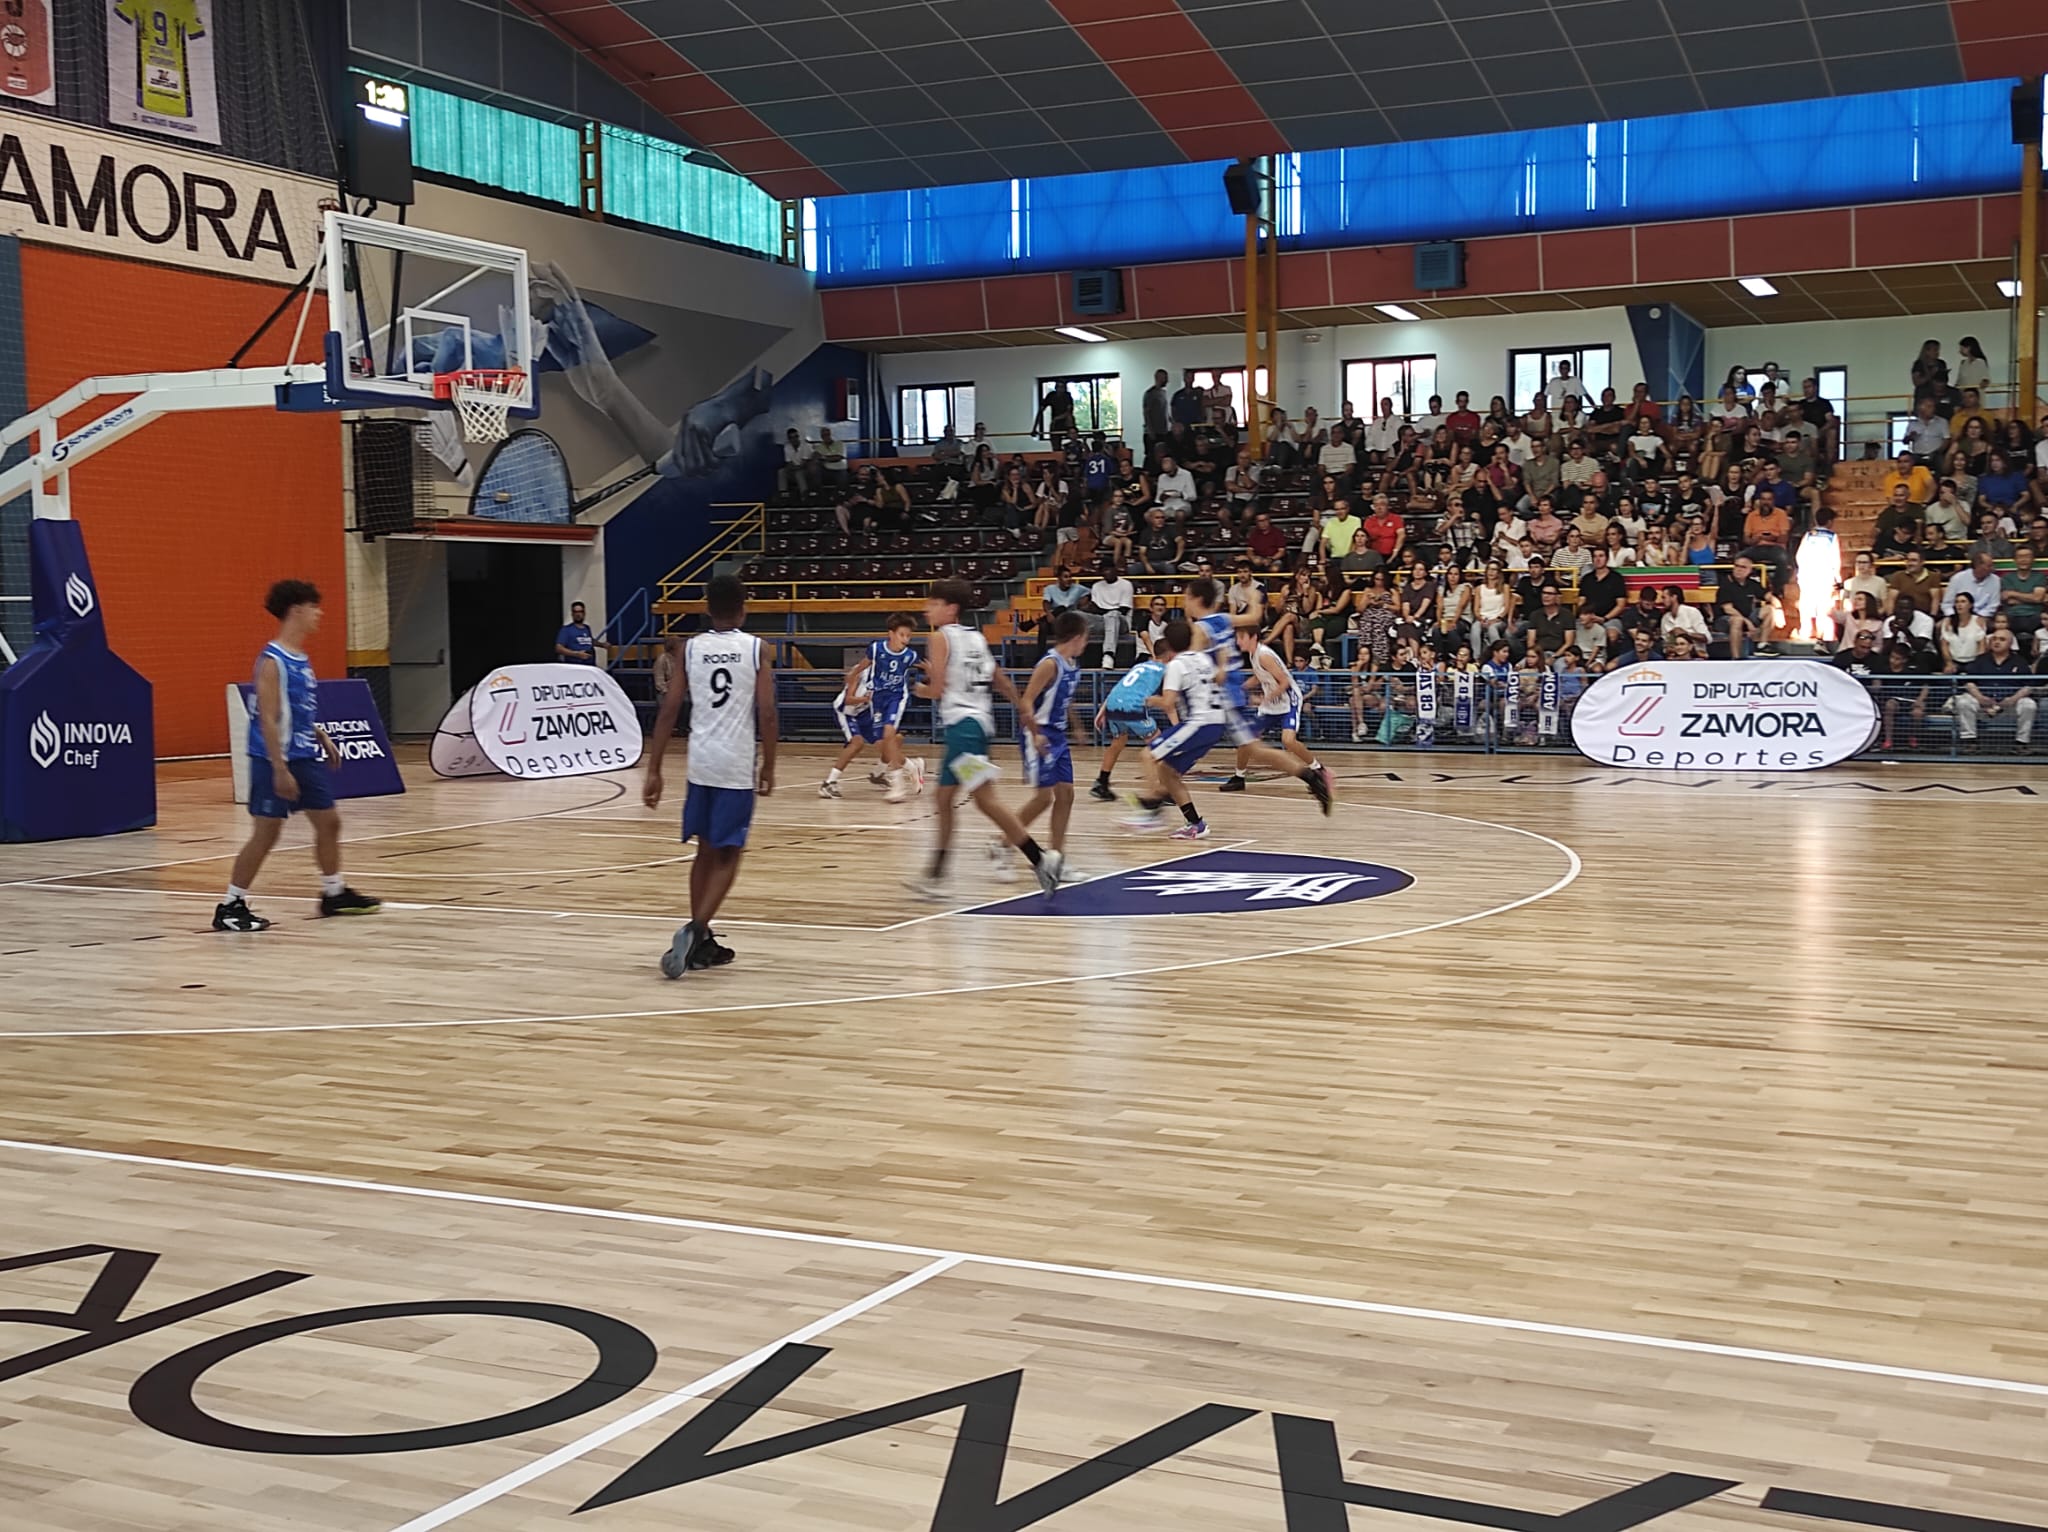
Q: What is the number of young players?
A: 10